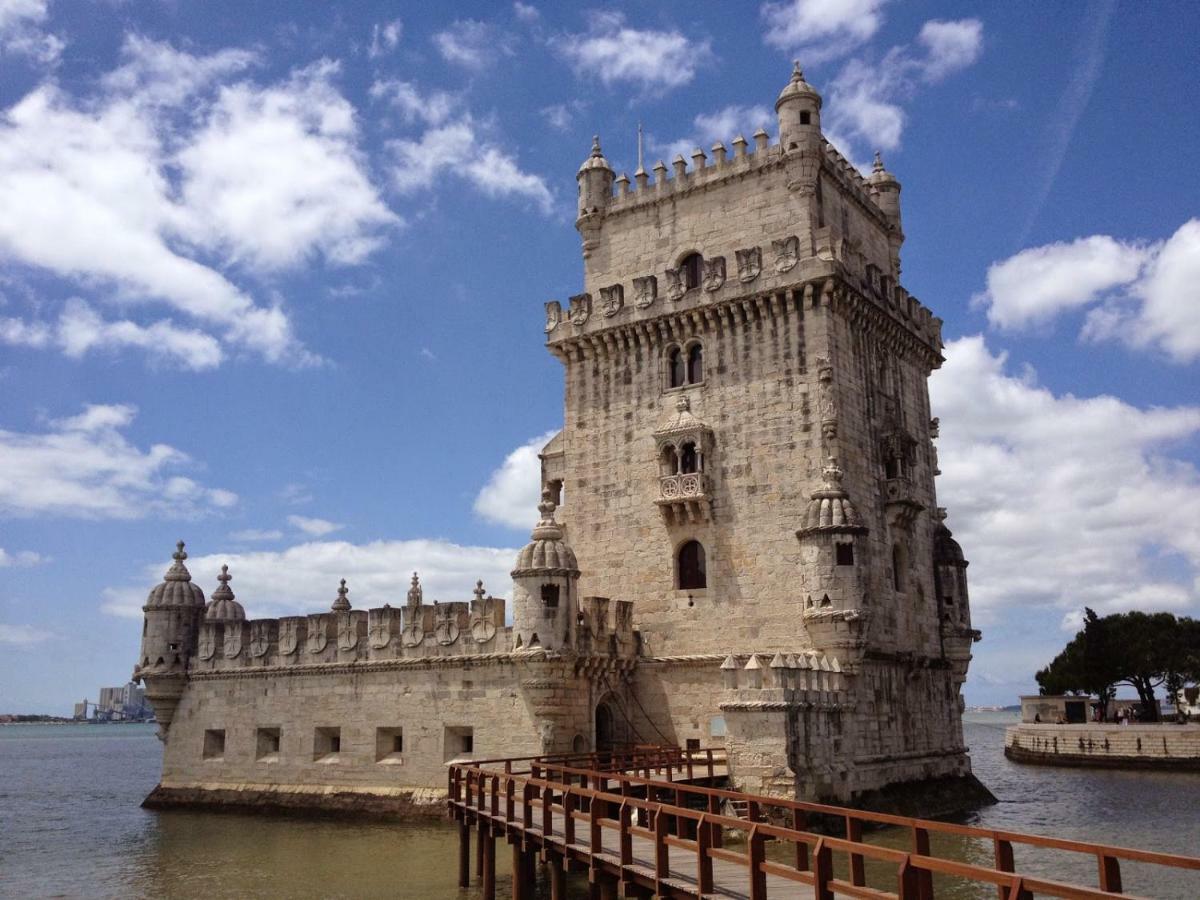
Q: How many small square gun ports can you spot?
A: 5